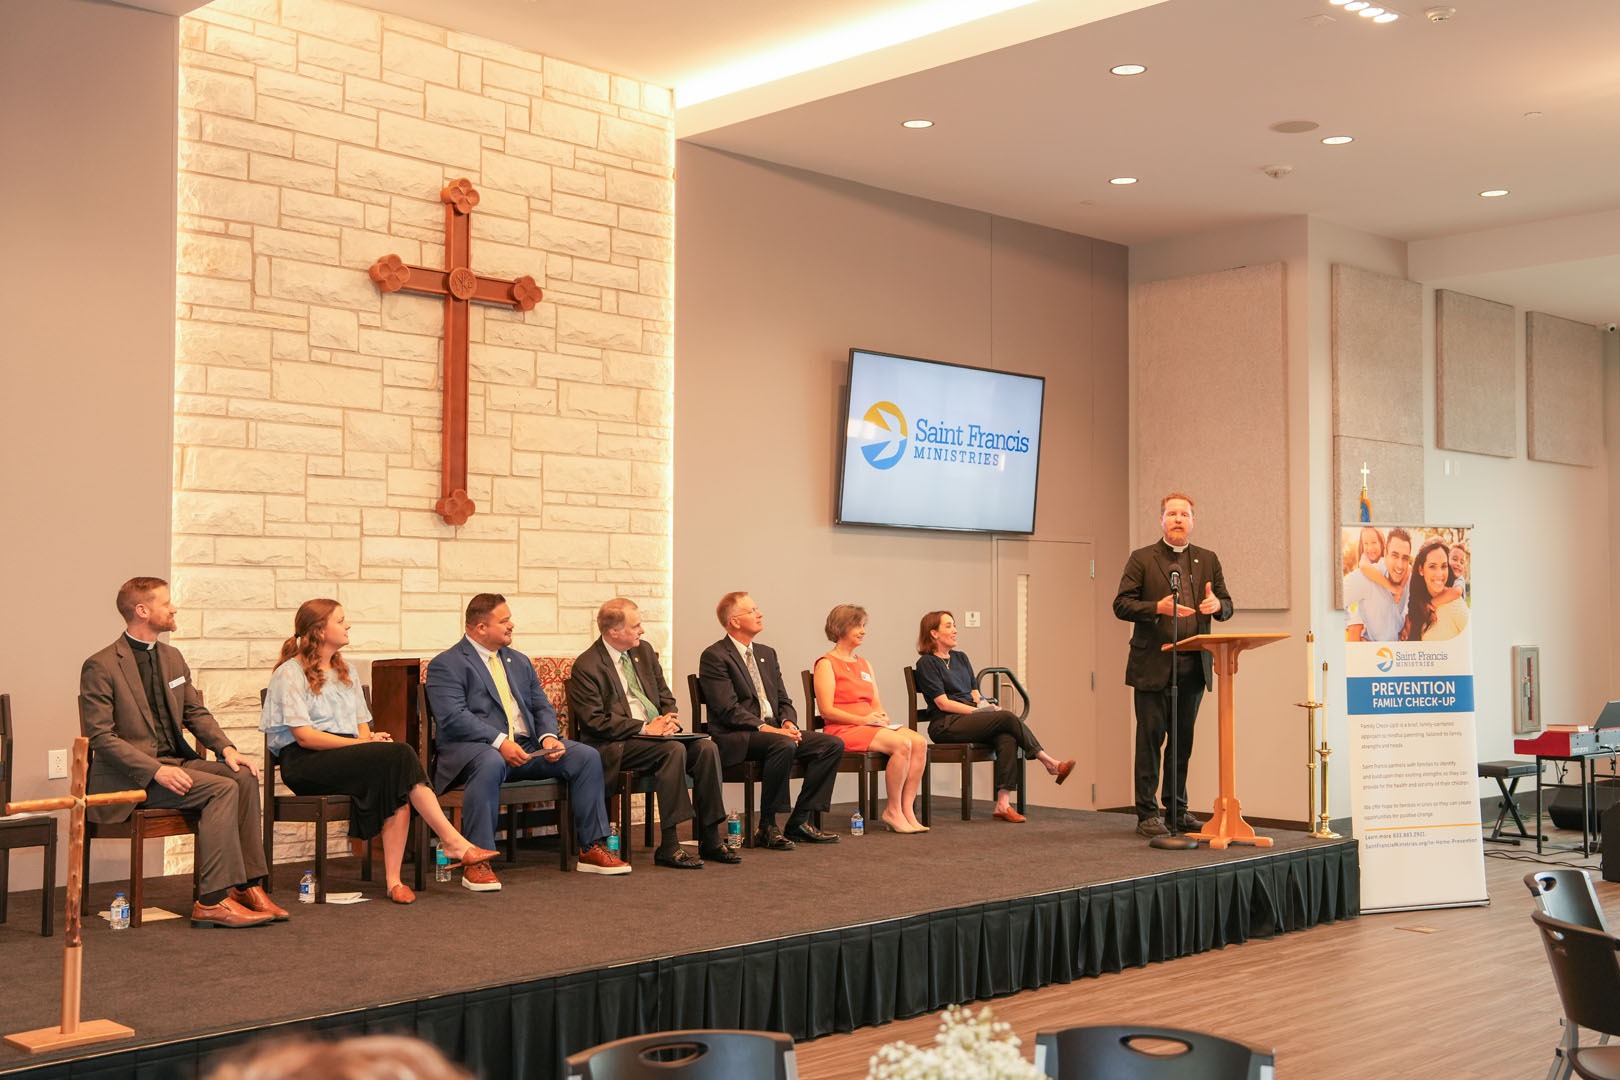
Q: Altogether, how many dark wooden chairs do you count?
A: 8